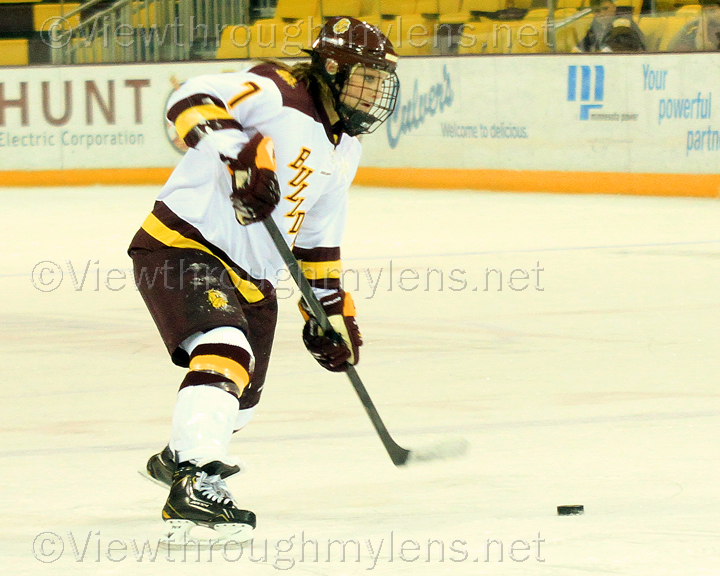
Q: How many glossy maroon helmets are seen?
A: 1